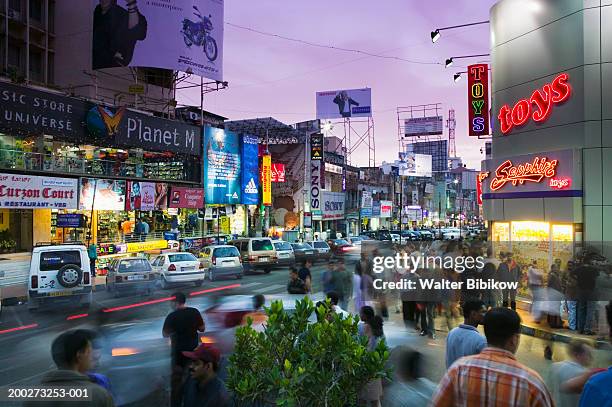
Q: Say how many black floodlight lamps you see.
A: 3